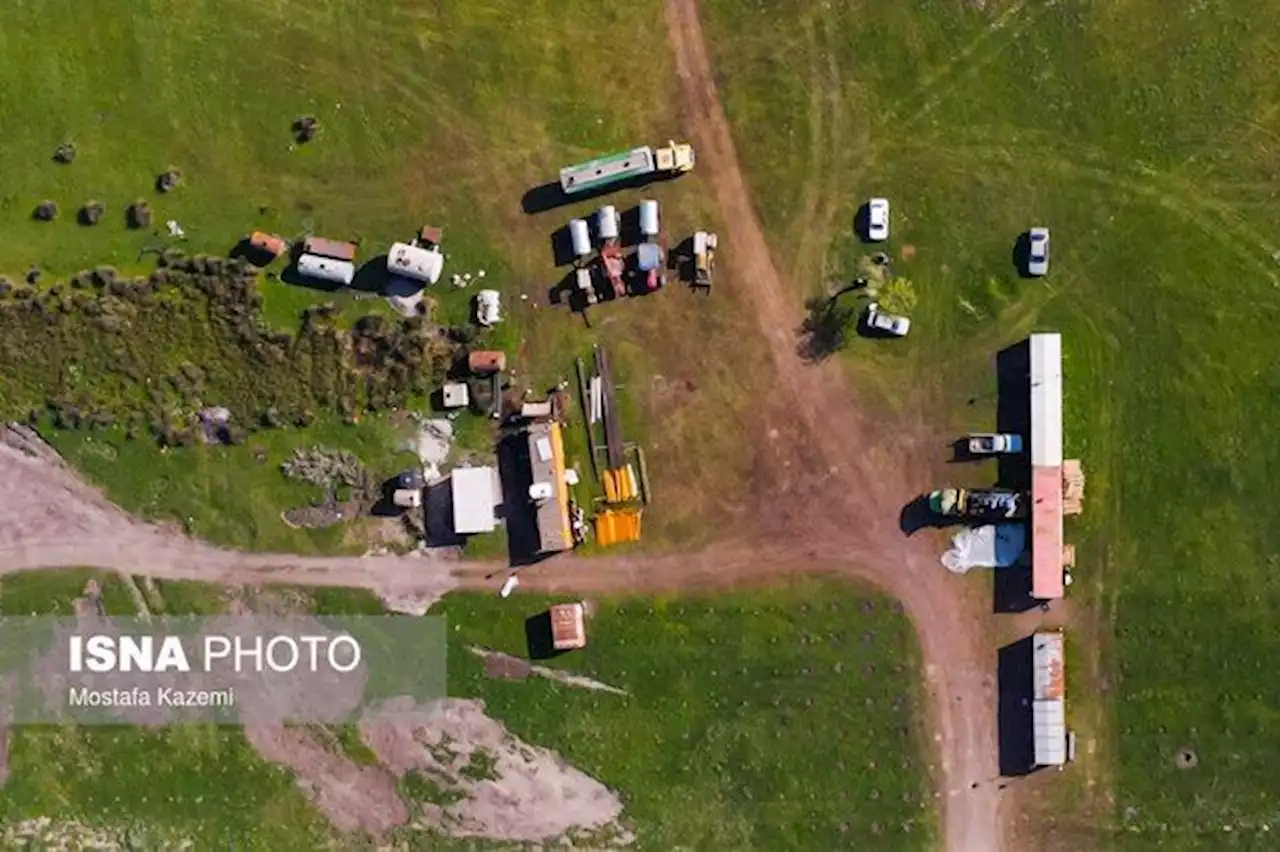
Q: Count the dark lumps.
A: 6